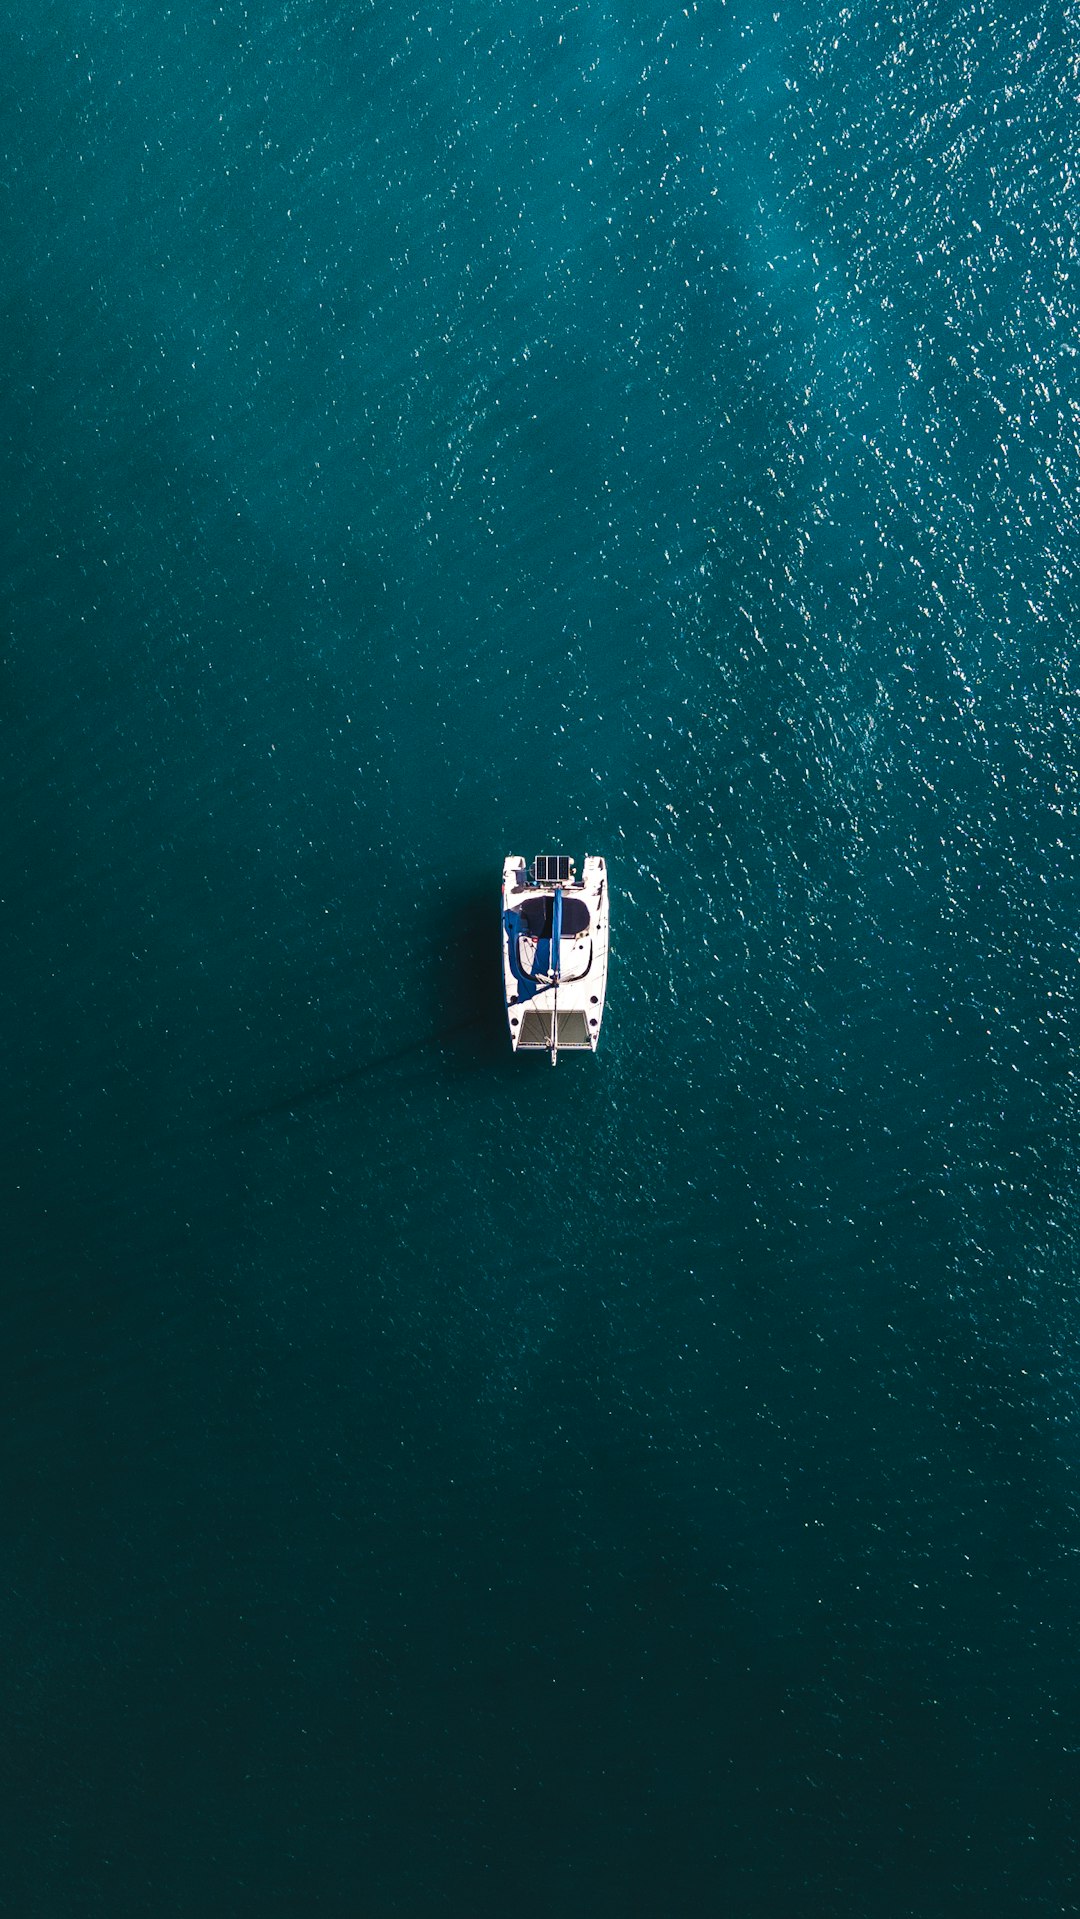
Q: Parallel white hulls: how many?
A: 2